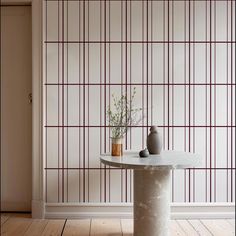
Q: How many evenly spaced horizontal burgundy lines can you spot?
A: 4